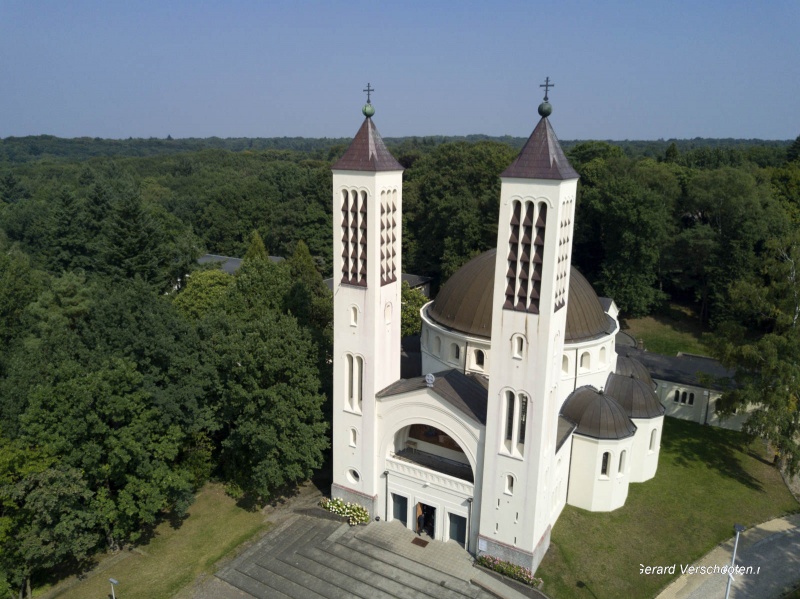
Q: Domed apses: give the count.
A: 3